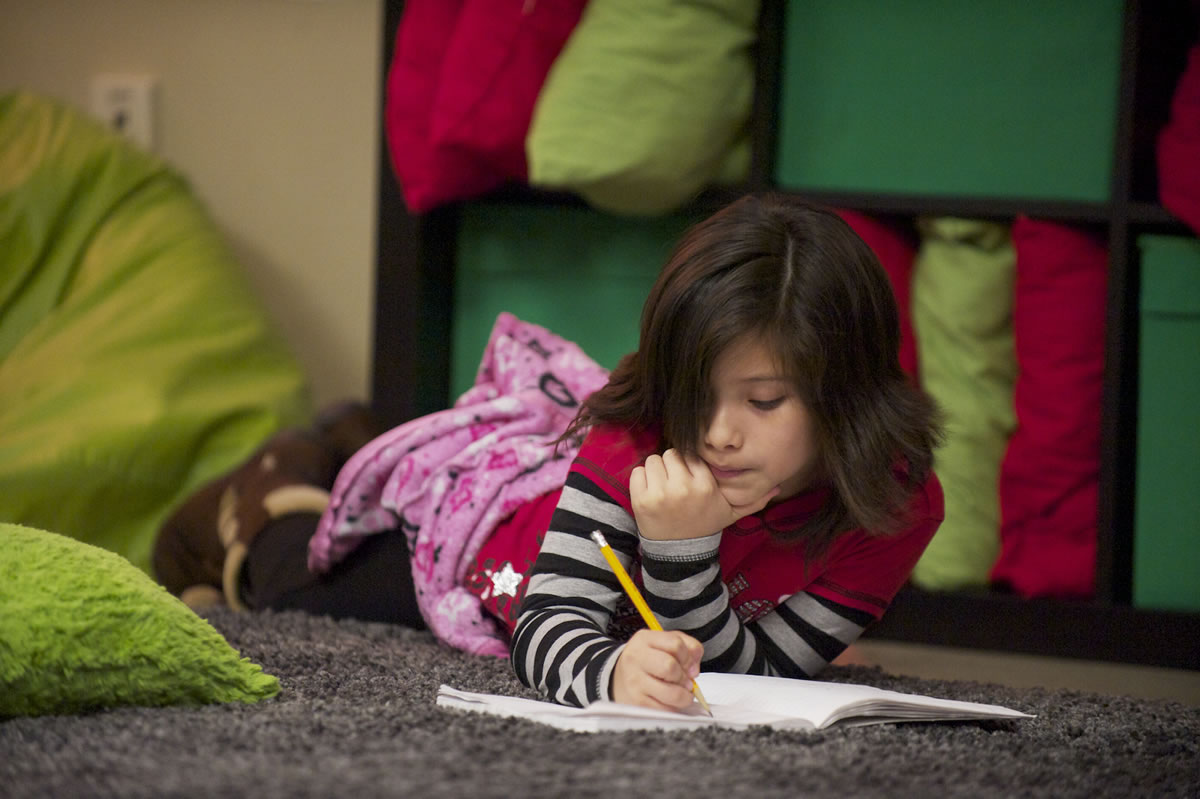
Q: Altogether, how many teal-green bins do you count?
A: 3